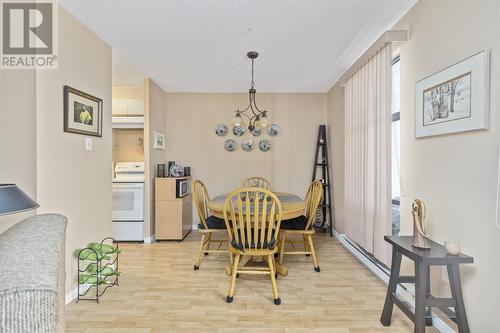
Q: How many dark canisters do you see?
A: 3